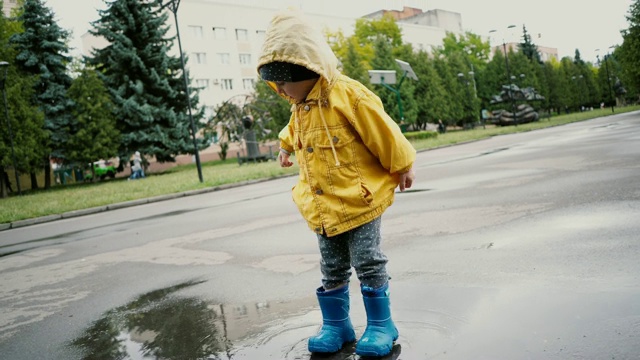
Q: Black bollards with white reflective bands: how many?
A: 0